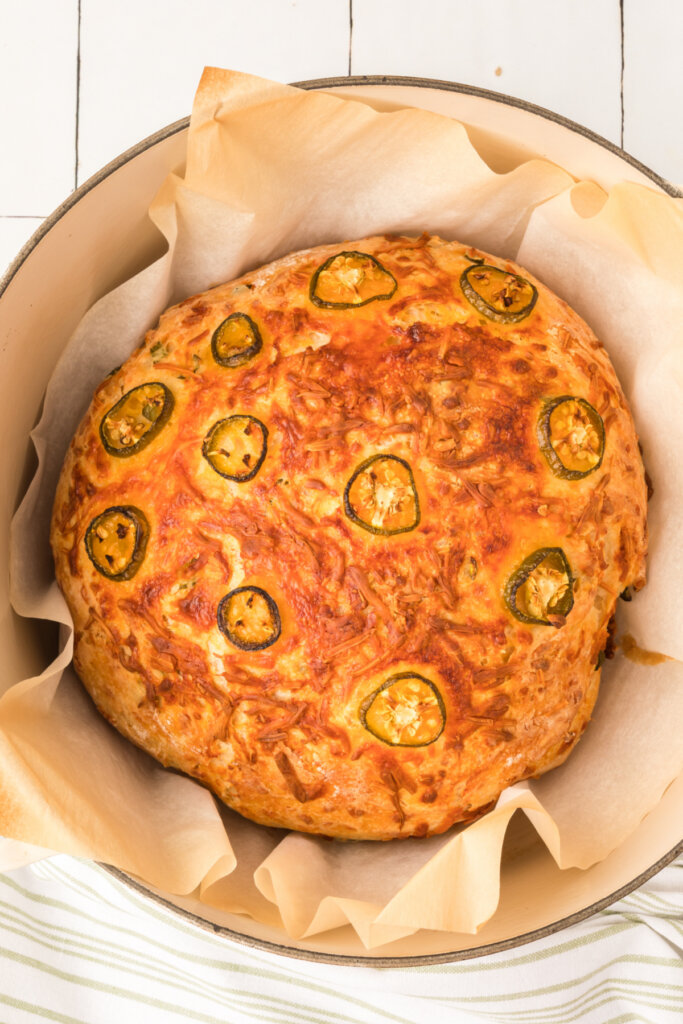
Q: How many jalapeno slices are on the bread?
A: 11